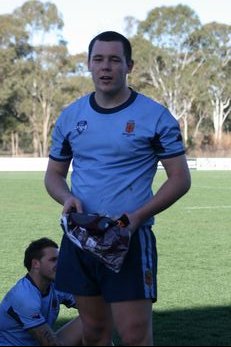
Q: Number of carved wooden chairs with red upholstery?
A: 0